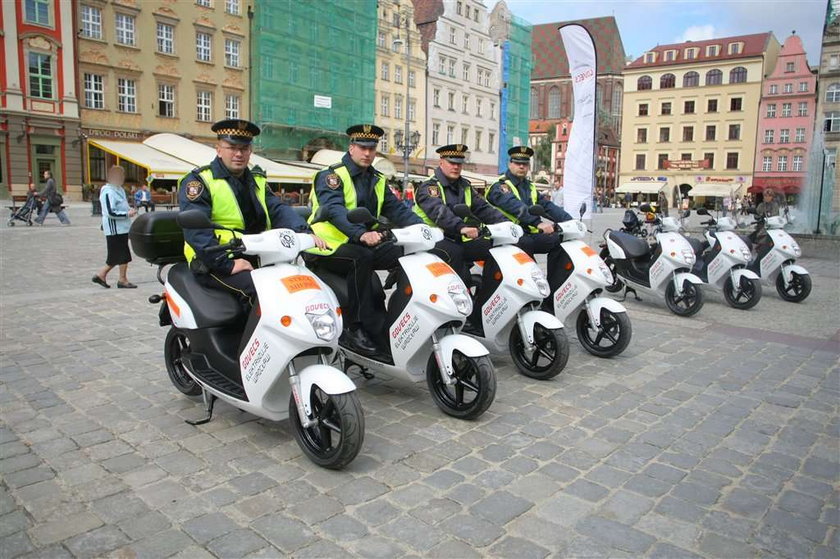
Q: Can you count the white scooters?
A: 7